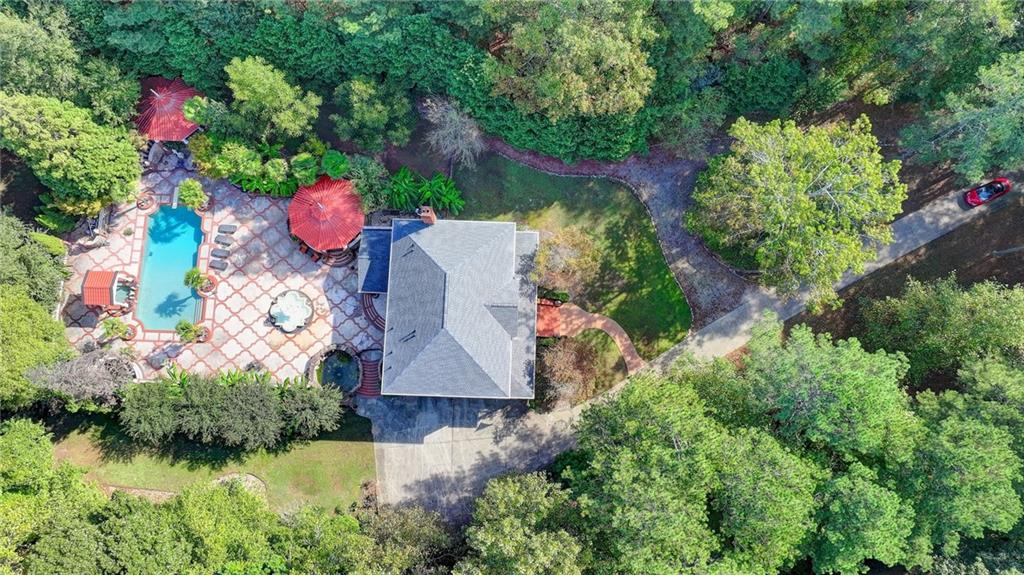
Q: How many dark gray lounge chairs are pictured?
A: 4